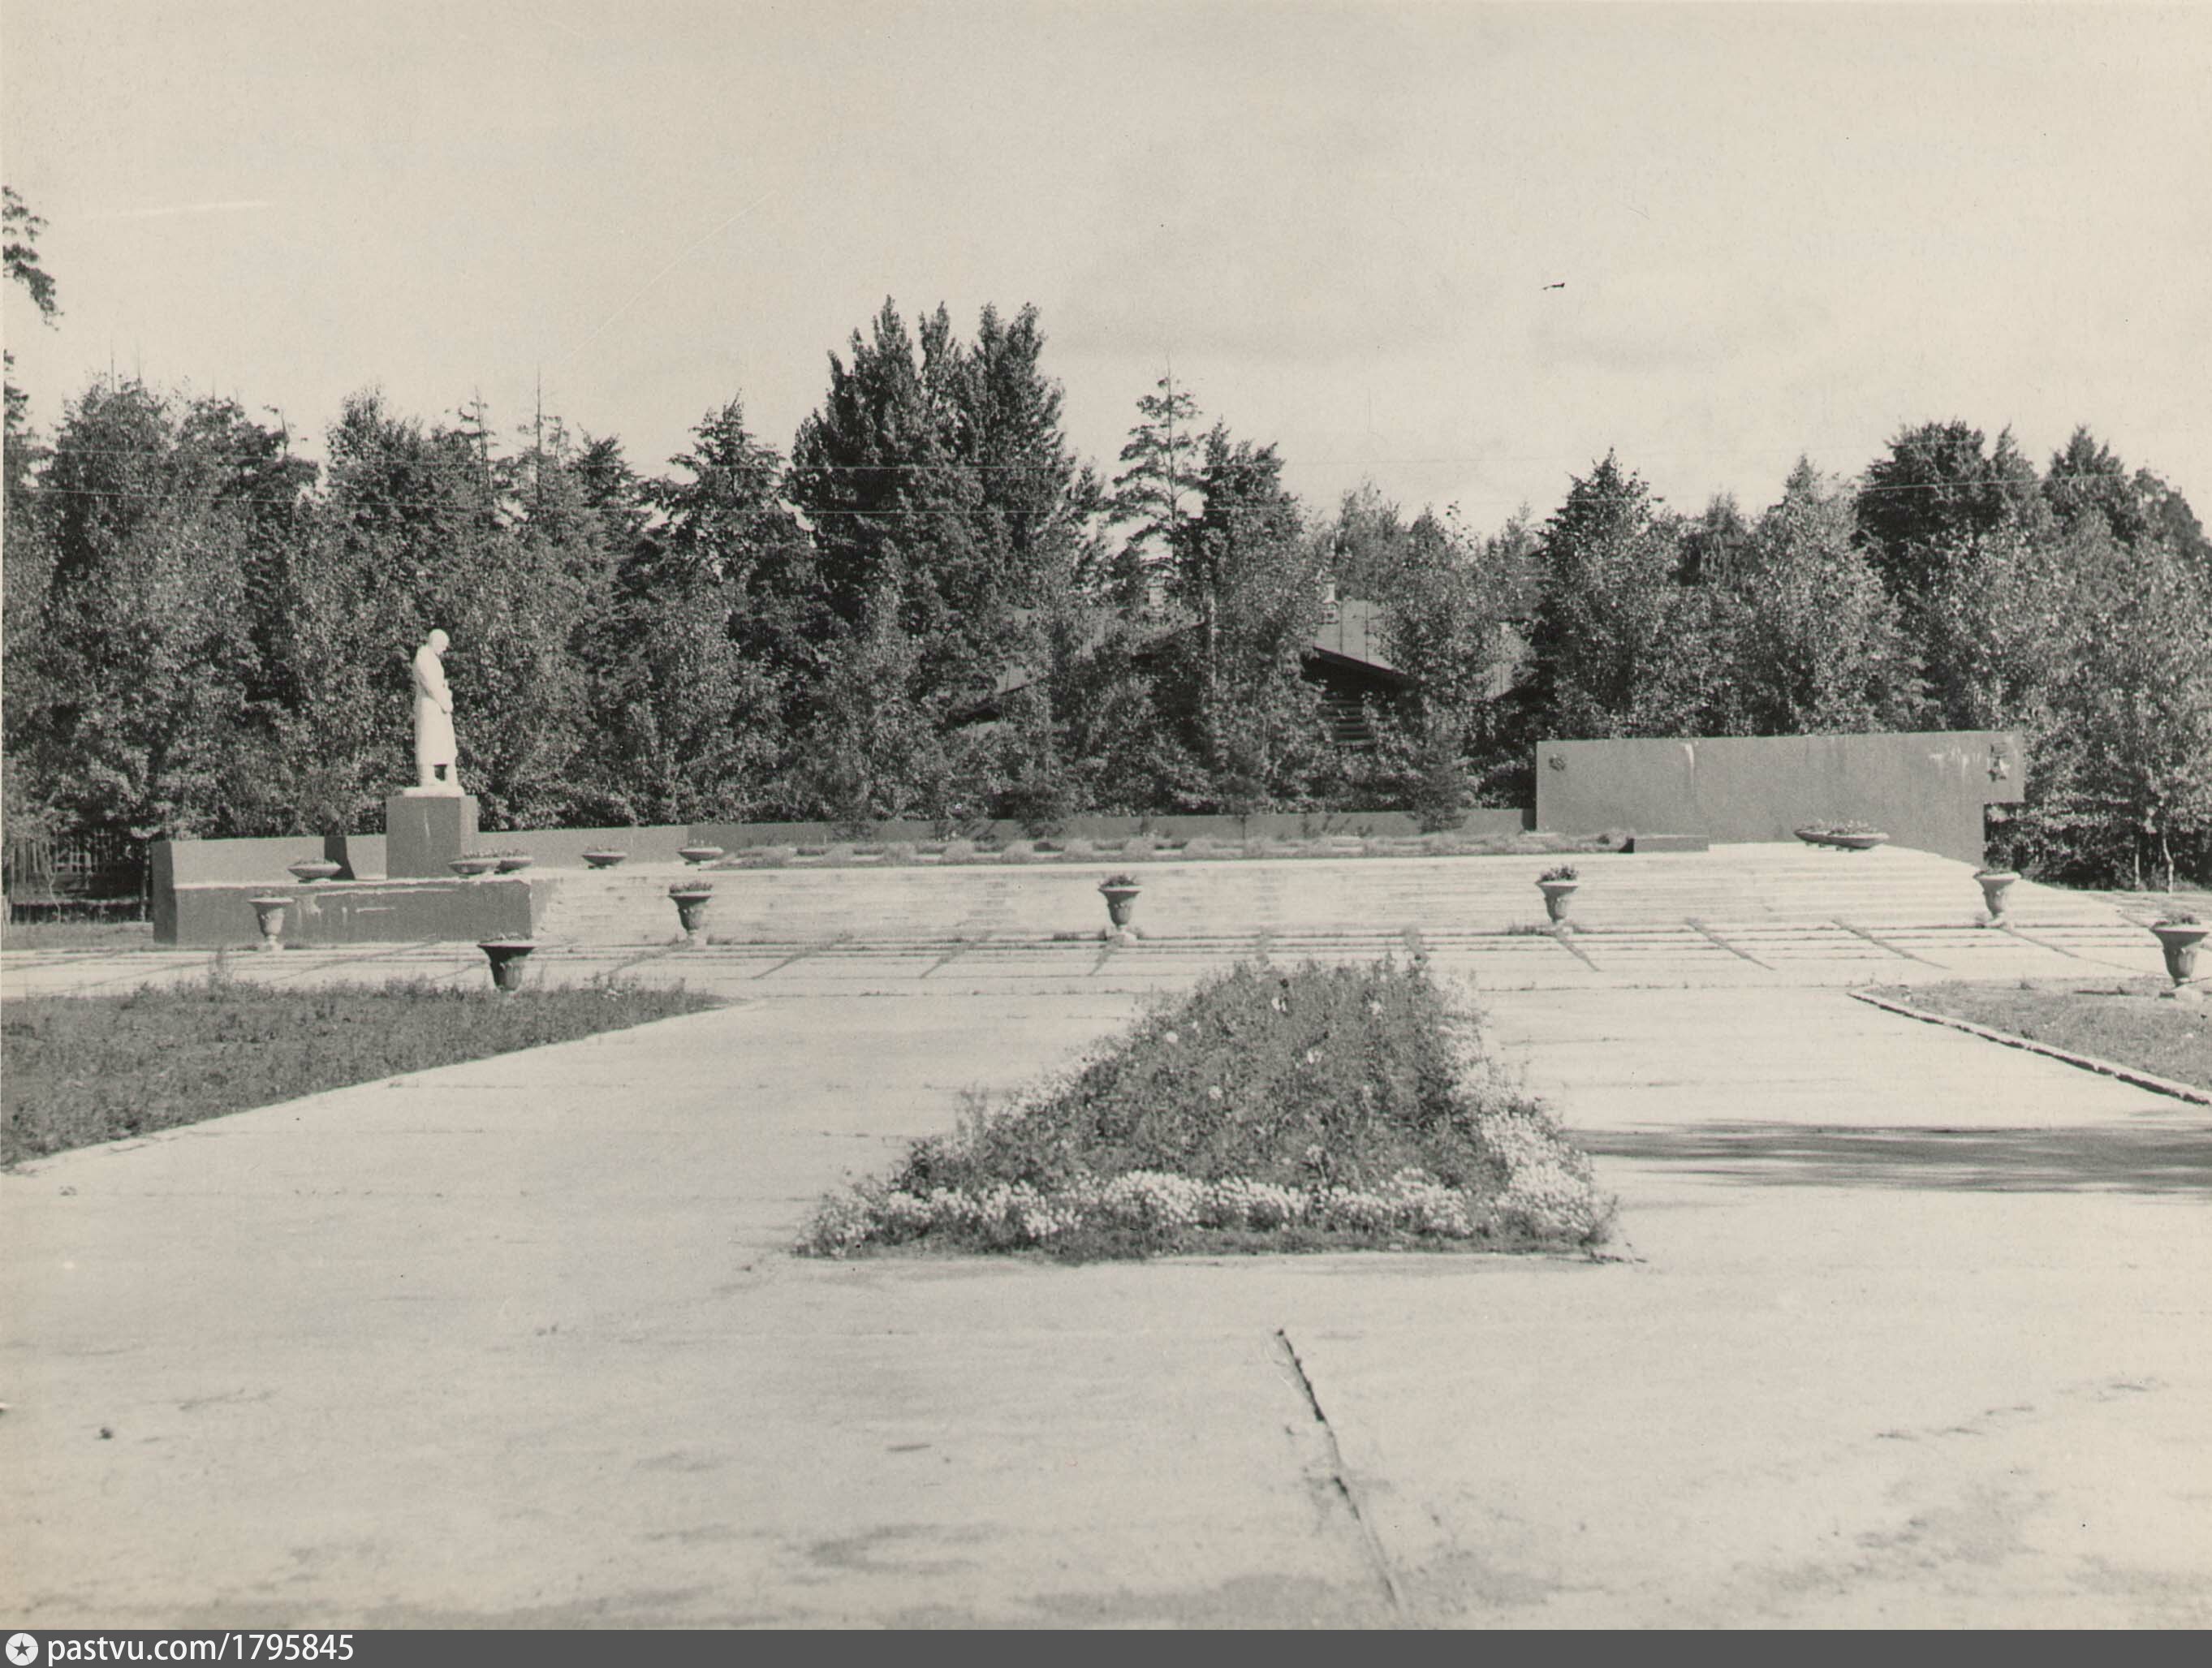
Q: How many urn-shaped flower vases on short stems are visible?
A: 7